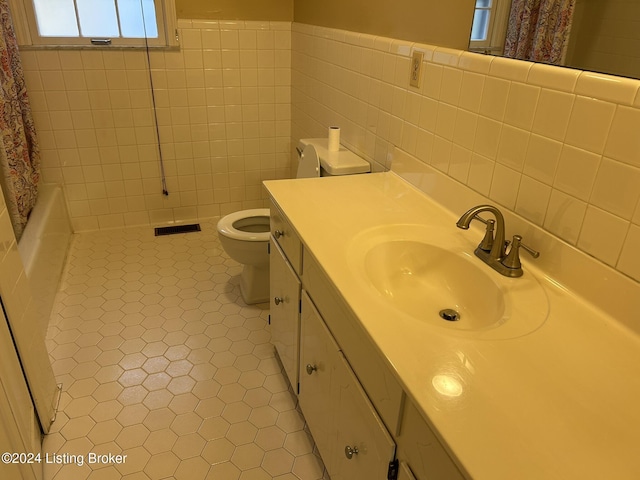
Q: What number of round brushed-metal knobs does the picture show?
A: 4